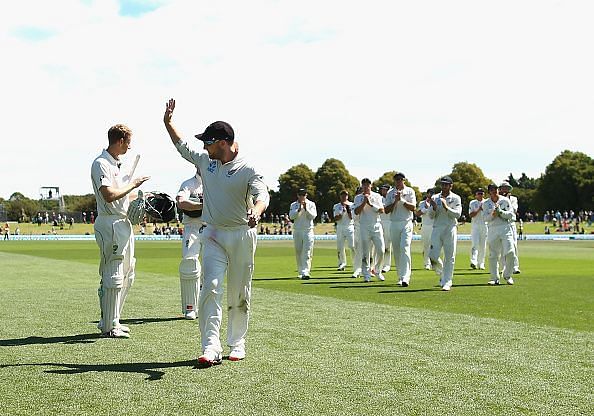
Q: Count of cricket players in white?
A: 14